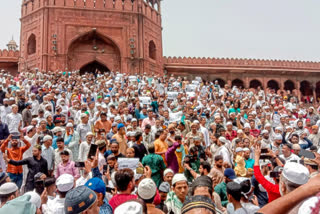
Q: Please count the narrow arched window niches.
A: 2